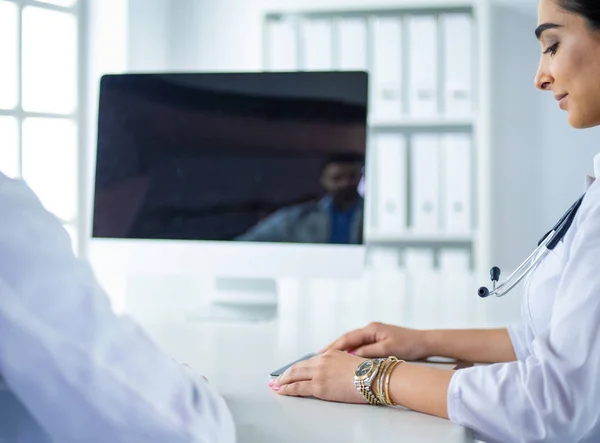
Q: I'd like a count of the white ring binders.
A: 12